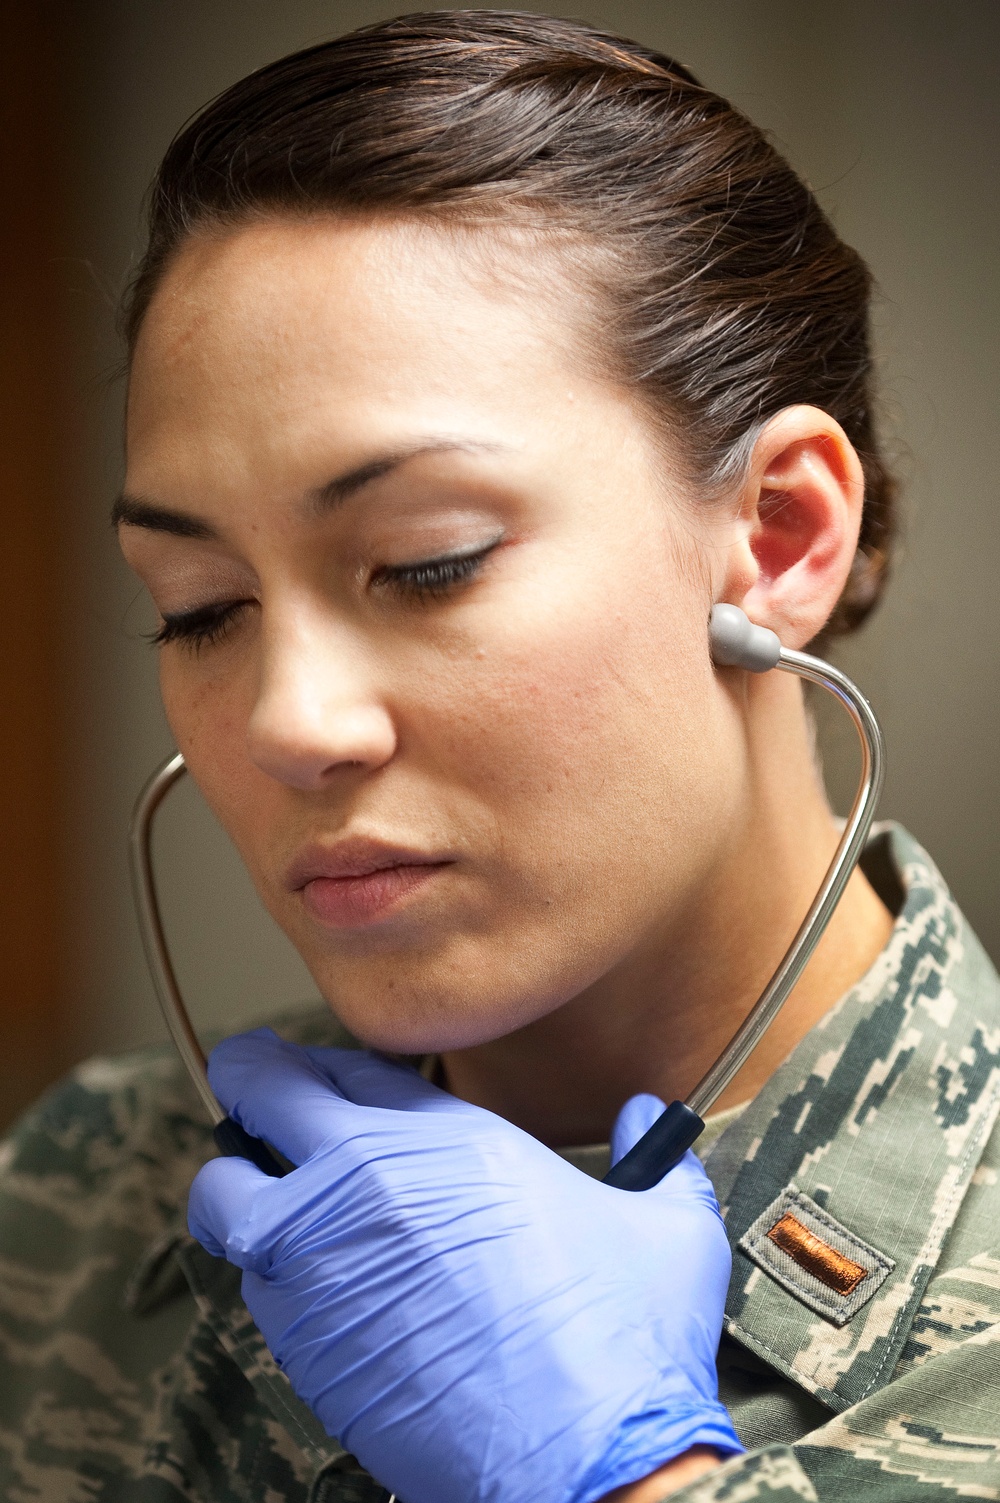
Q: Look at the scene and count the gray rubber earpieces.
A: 1